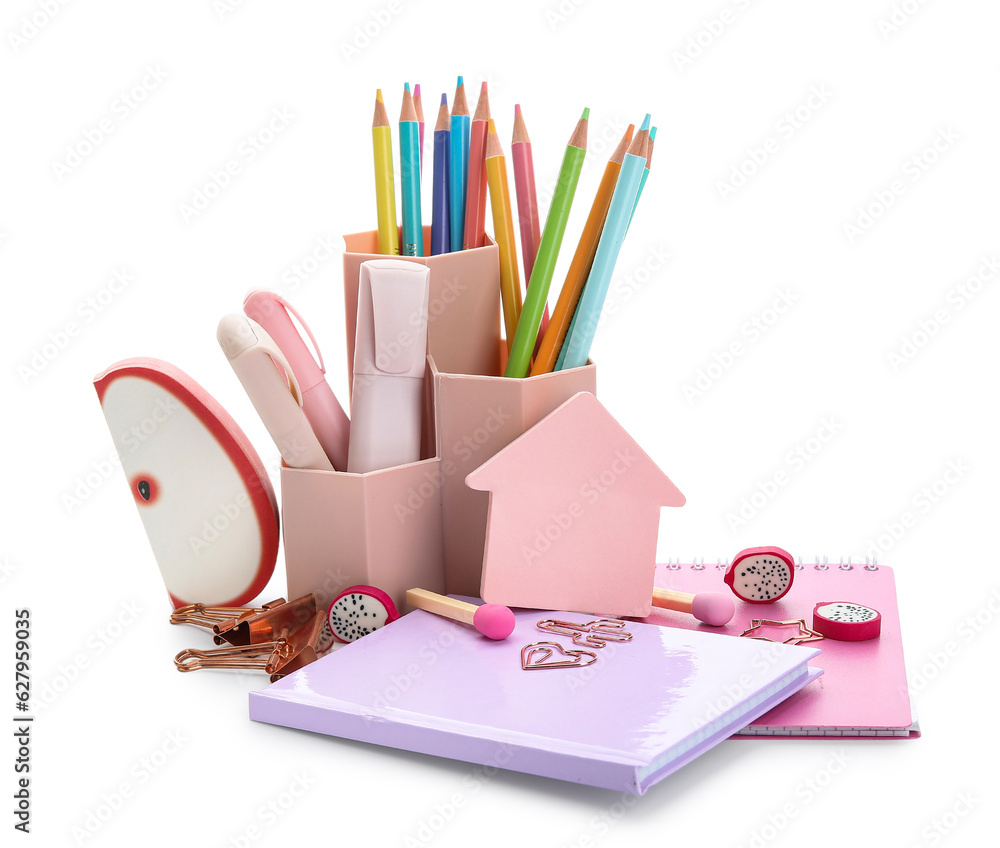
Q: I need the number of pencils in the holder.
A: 12